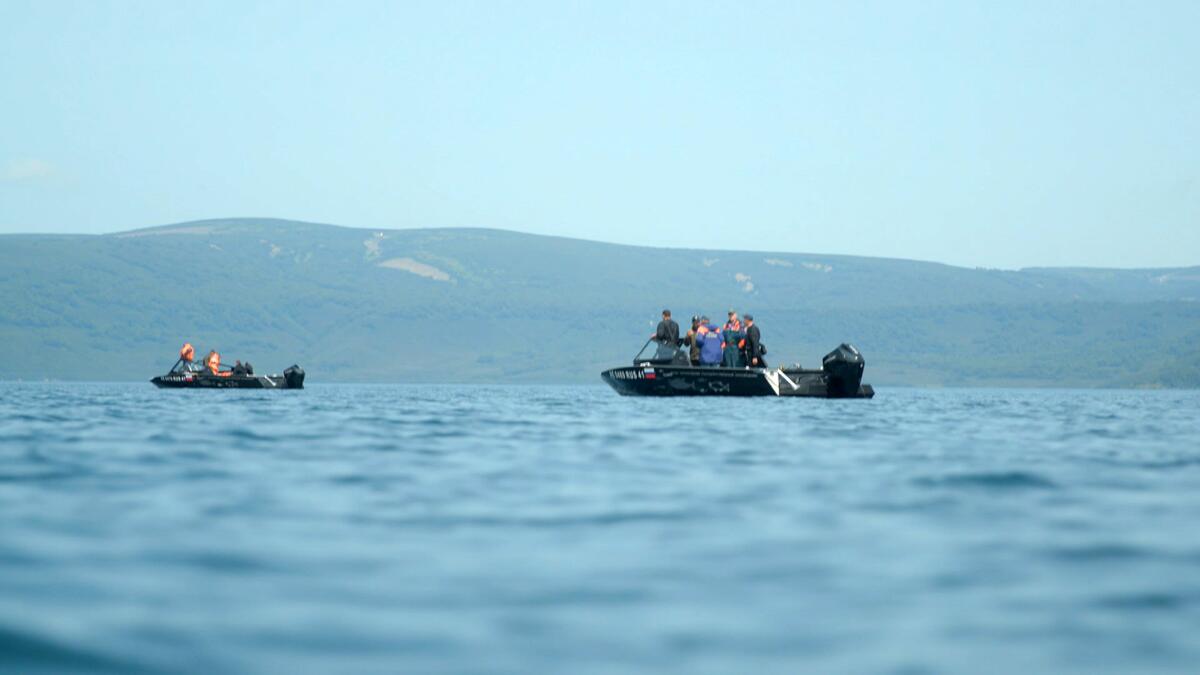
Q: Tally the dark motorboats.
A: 2